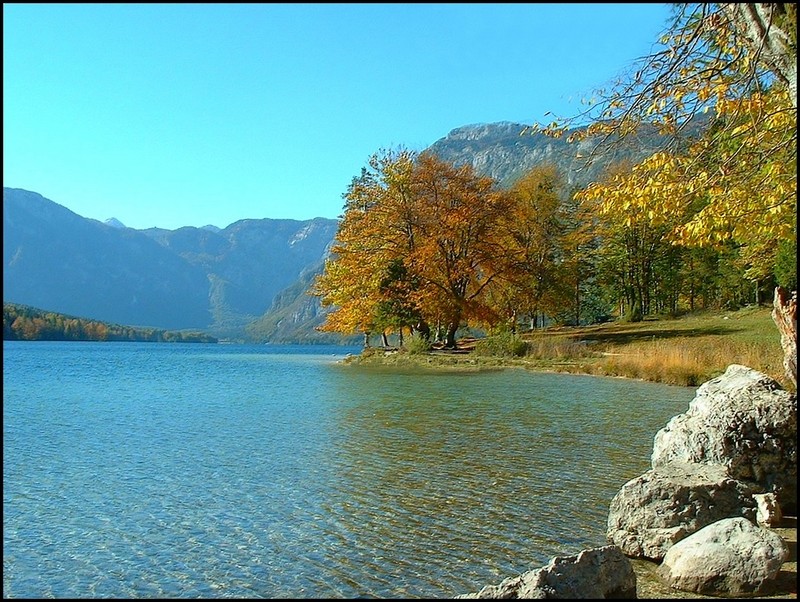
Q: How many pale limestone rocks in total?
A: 5